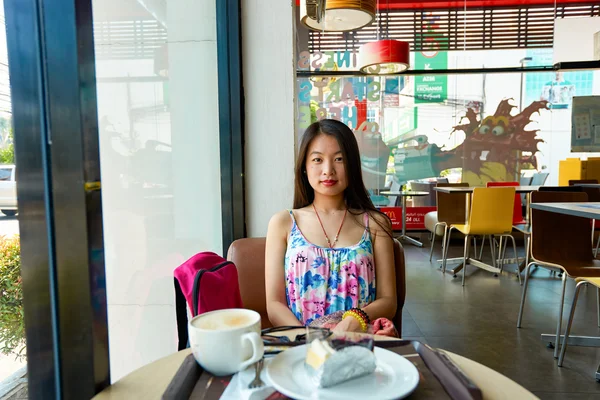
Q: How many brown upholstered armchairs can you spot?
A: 1